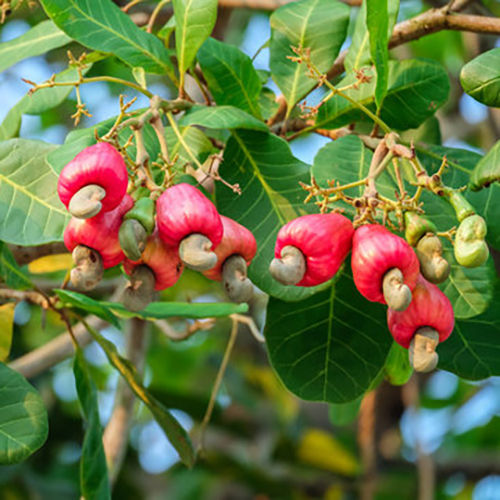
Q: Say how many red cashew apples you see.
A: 8